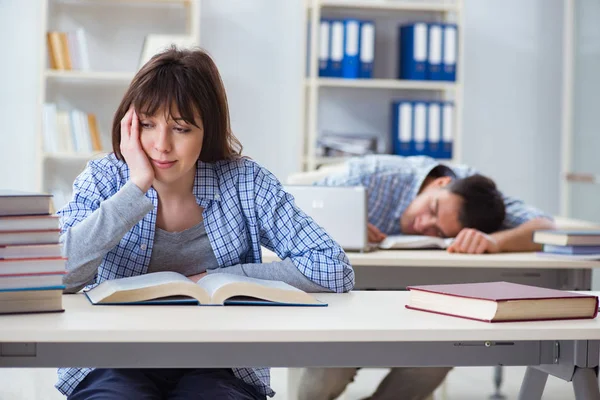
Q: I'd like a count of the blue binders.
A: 11